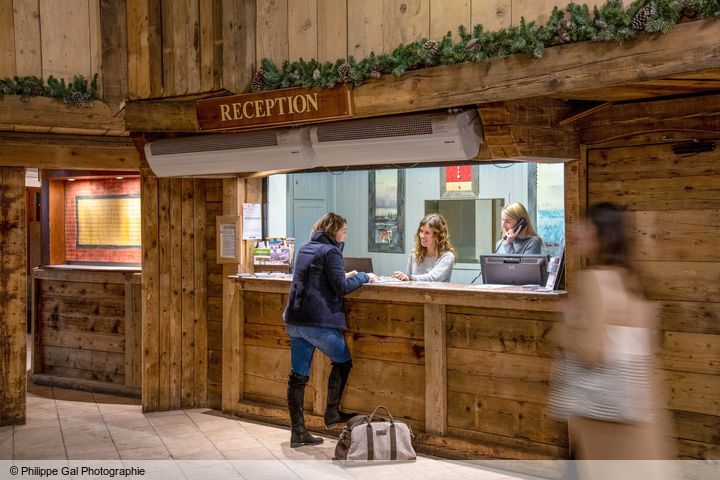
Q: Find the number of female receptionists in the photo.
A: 2